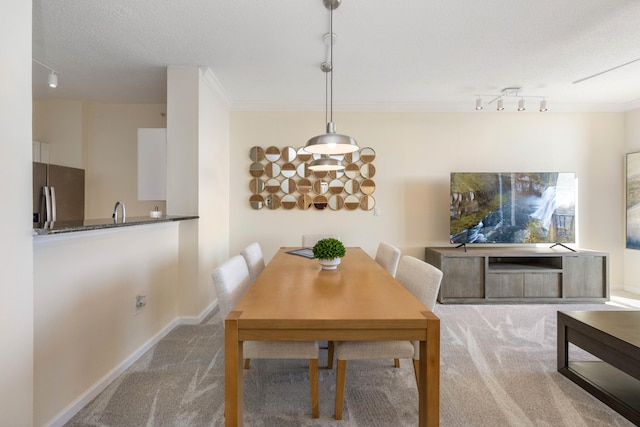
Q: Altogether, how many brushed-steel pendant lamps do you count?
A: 2